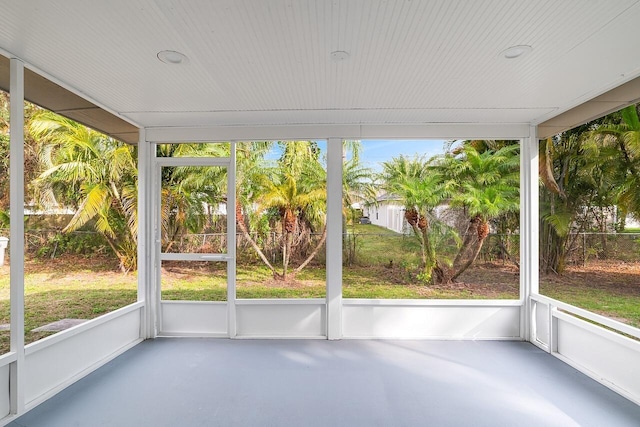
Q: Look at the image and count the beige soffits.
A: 2